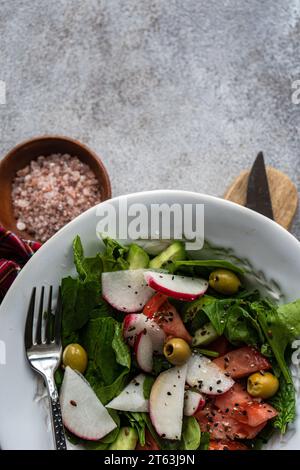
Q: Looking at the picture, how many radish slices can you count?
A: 9